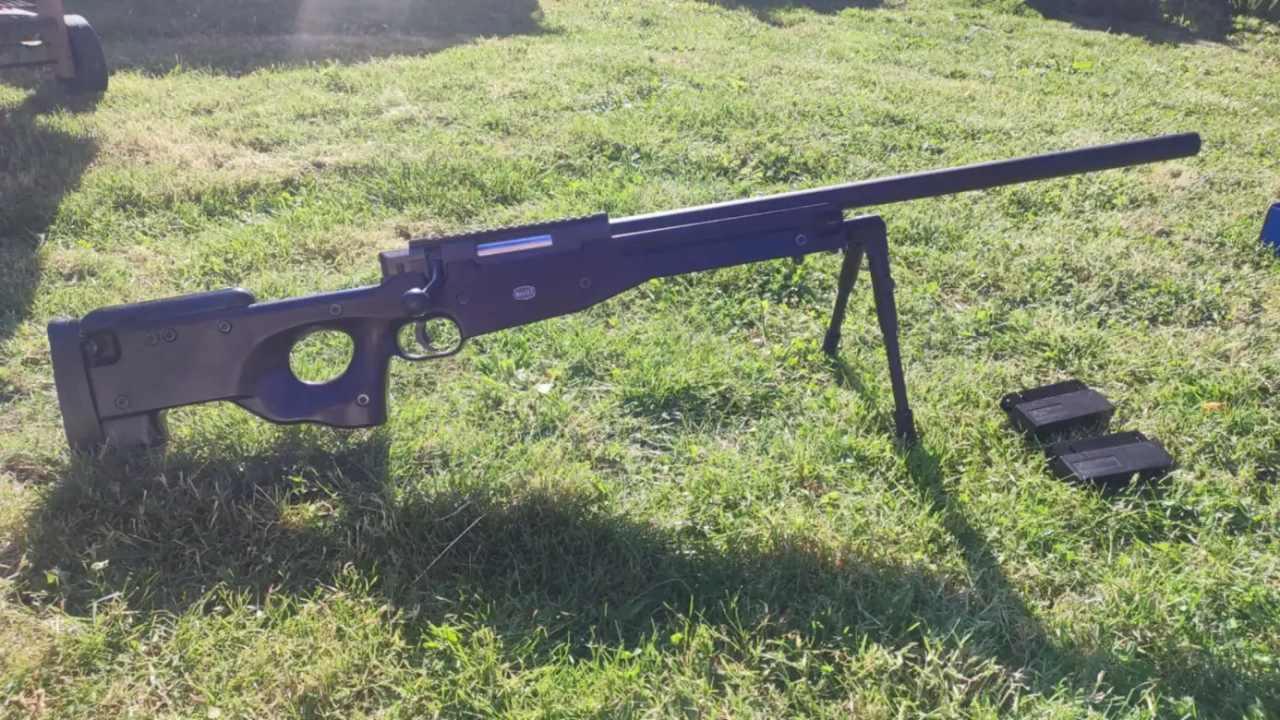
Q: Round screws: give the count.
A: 9